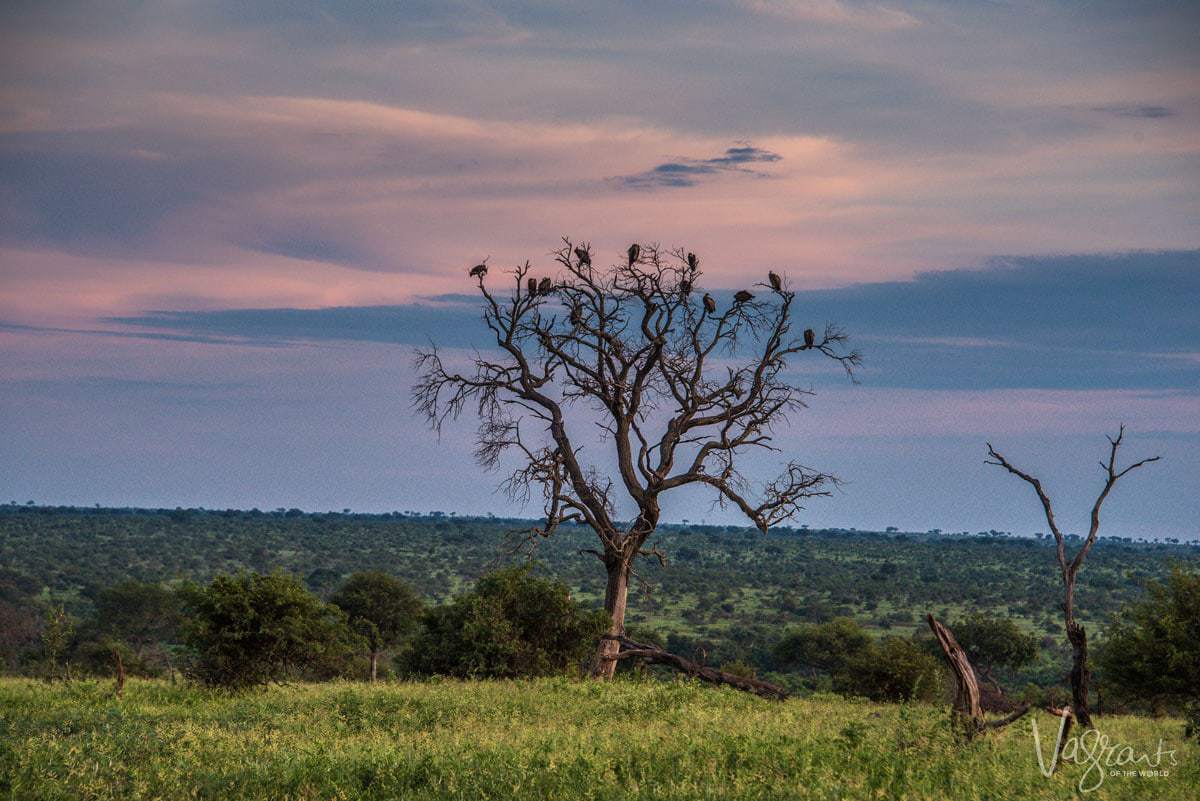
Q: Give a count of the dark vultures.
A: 12